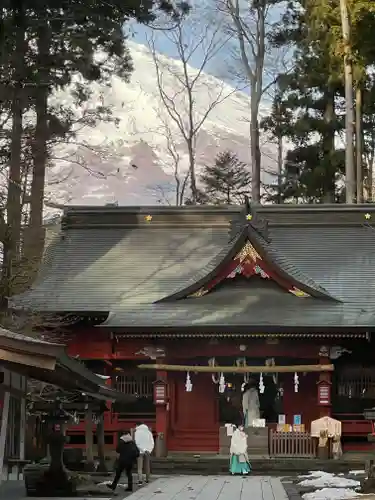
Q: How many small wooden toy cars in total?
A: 0